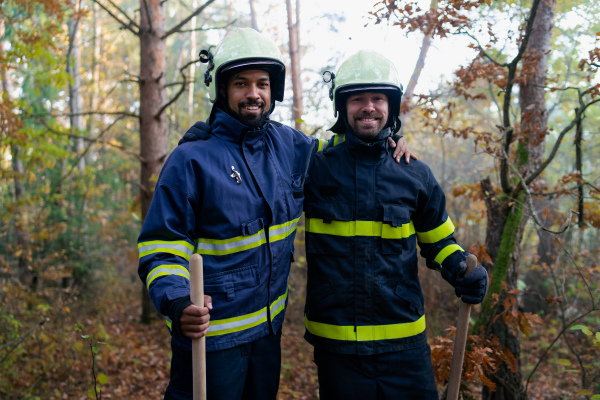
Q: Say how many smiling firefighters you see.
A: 2